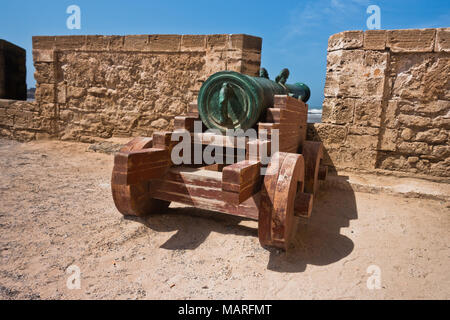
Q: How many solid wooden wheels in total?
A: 3